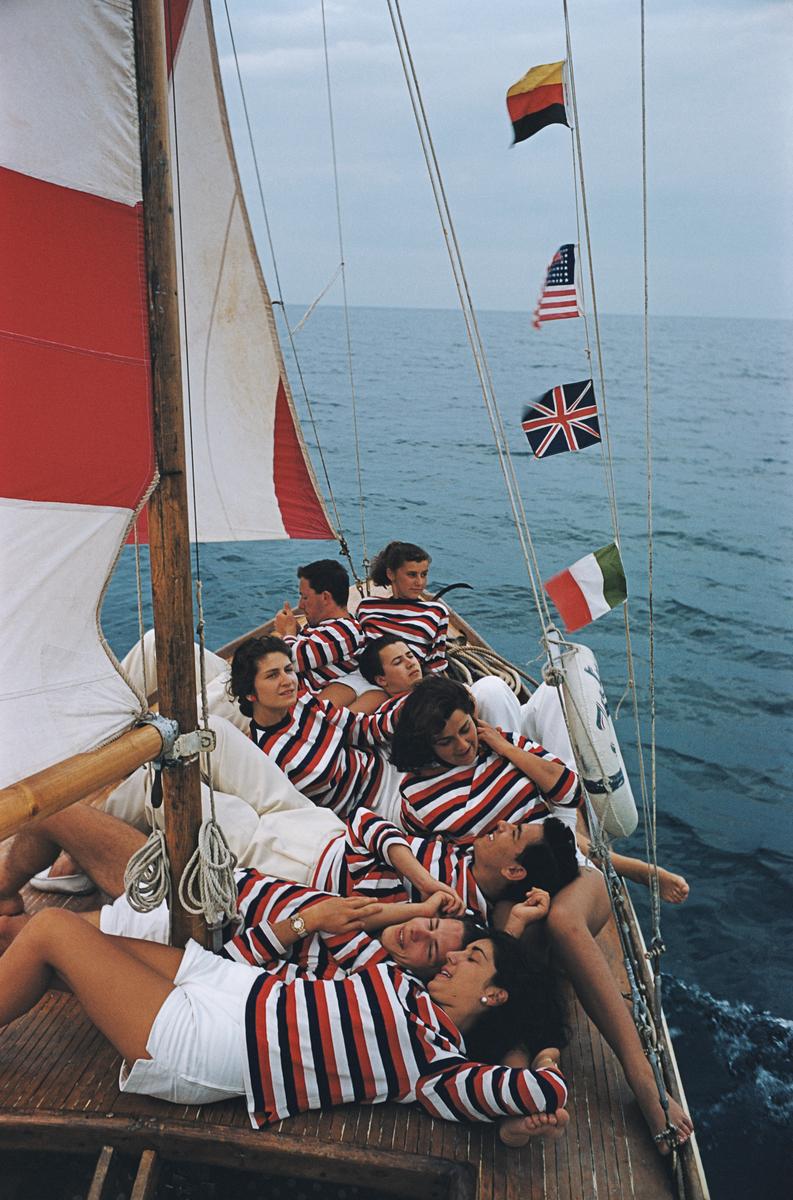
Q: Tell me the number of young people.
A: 8